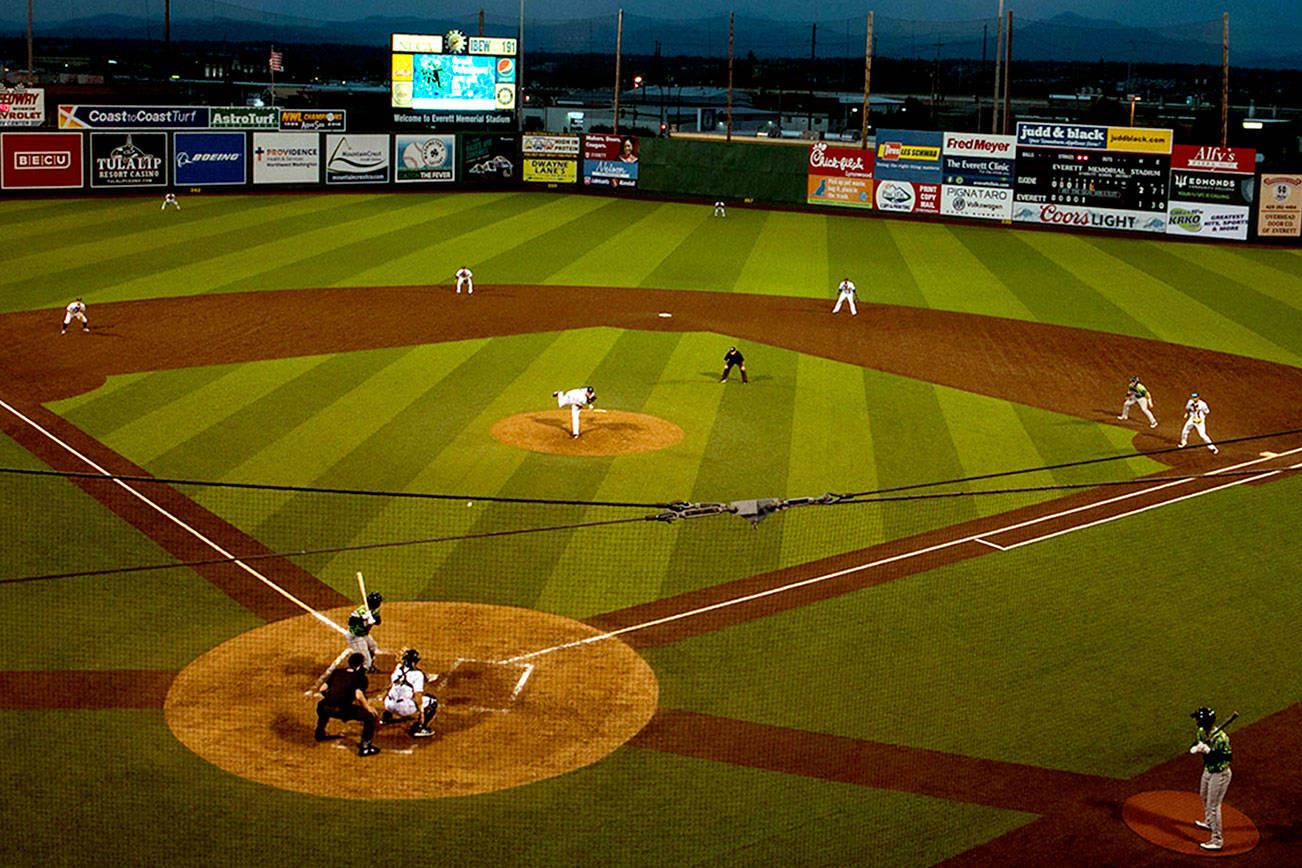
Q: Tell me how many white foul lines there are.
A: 2